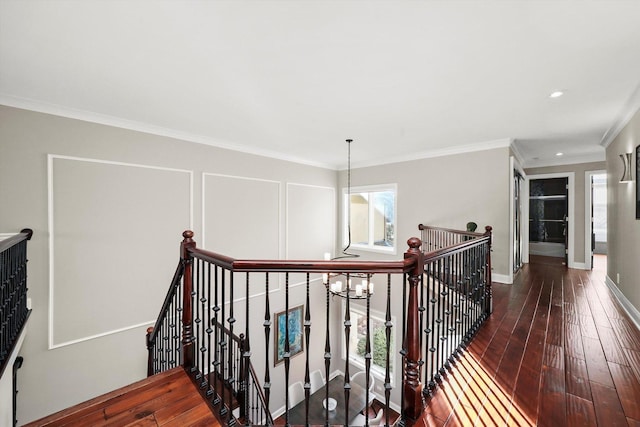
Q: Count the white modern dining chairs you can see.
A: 4